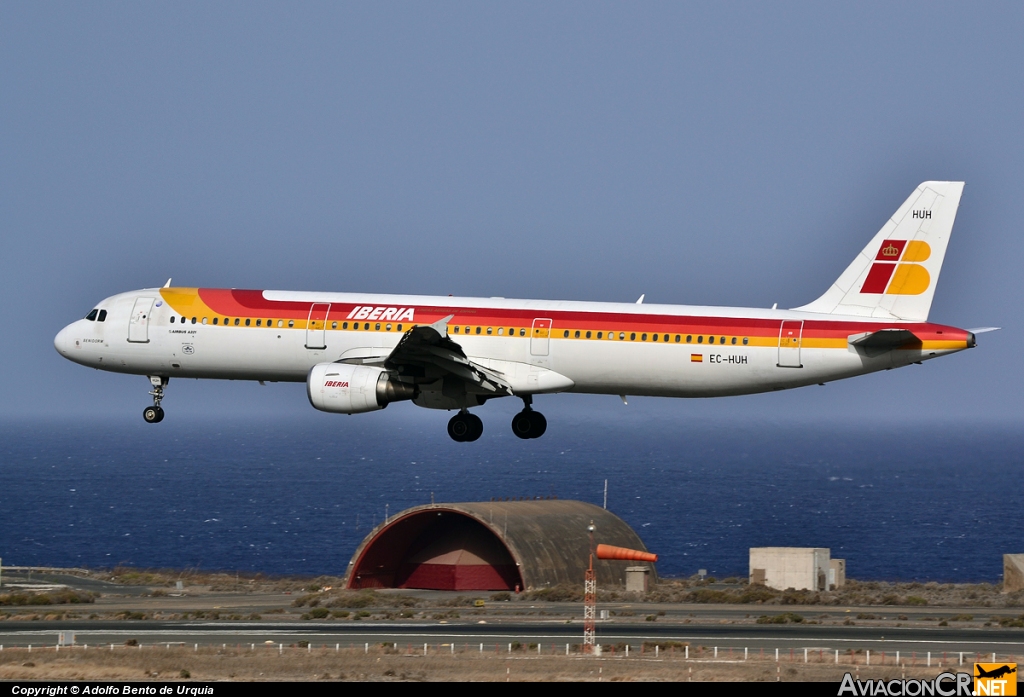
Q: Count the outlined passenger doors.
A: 4